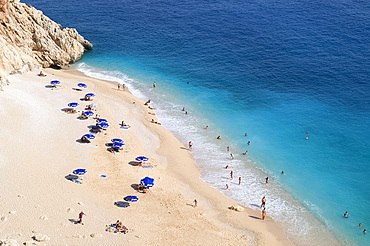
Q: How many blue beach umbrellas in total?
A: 14